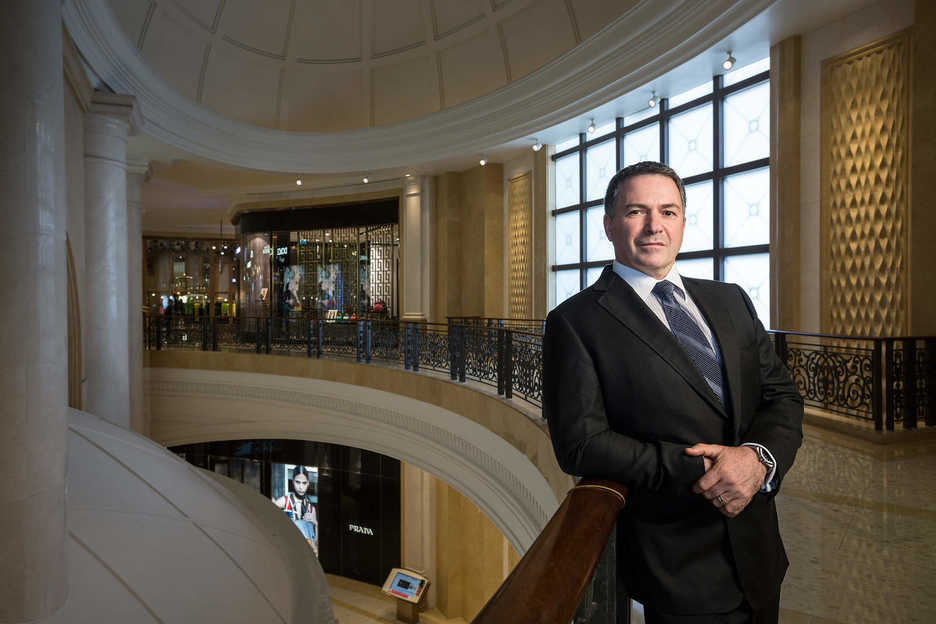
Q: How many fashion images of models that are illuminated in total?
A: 1